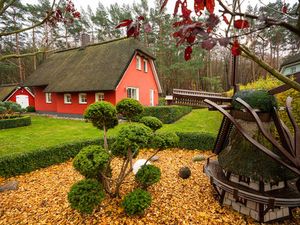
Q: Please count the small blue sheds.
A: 0